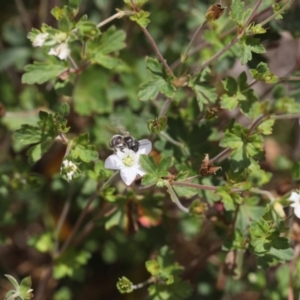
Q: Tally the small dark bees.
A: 1